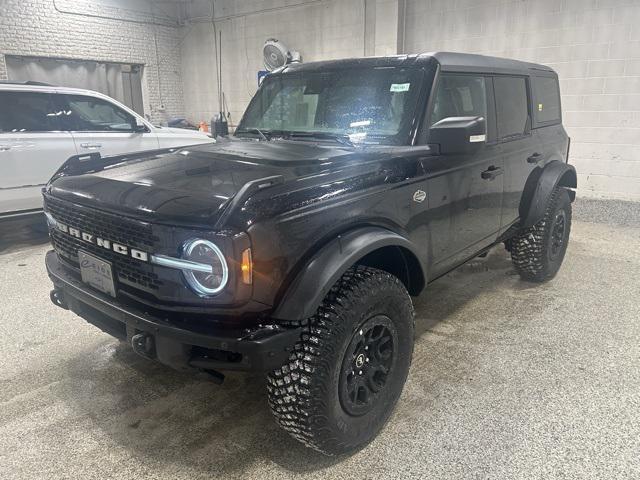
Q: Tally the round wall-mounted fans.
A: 1